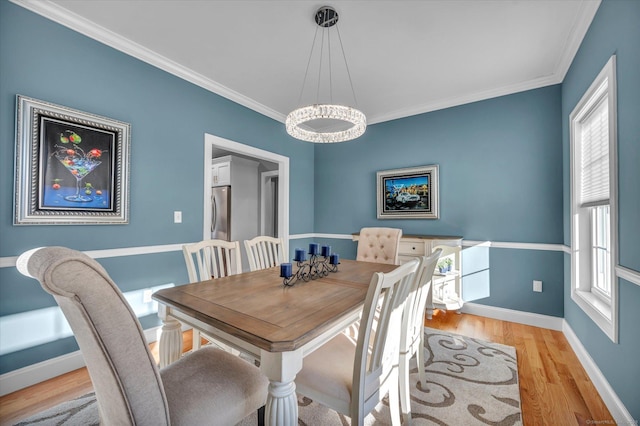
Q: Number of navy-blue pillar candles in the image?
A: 5